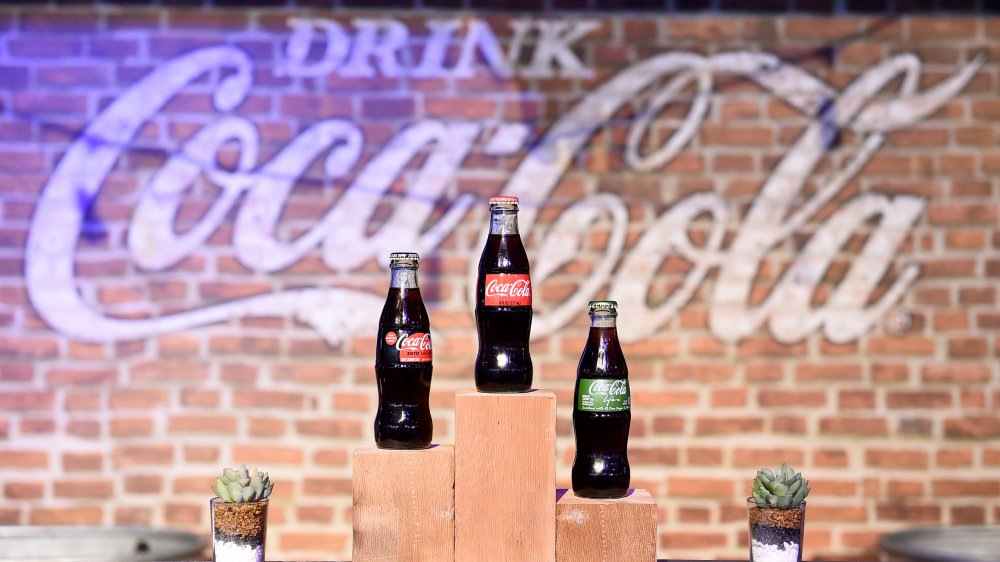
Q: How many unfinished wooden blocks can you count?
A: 3